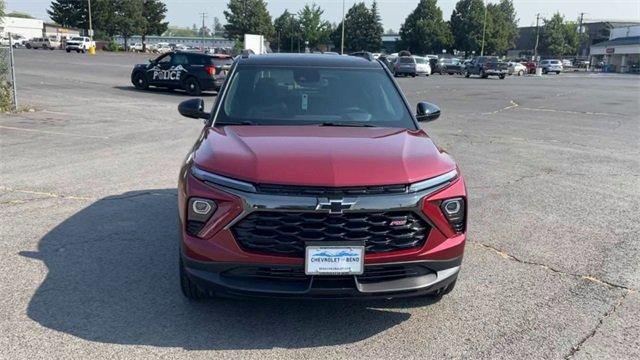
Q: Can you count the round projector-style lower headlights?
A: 2